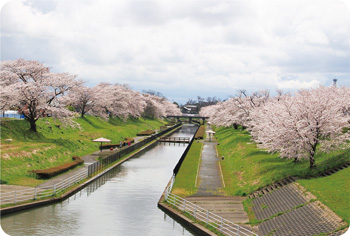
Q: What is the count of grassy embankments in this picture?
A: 2